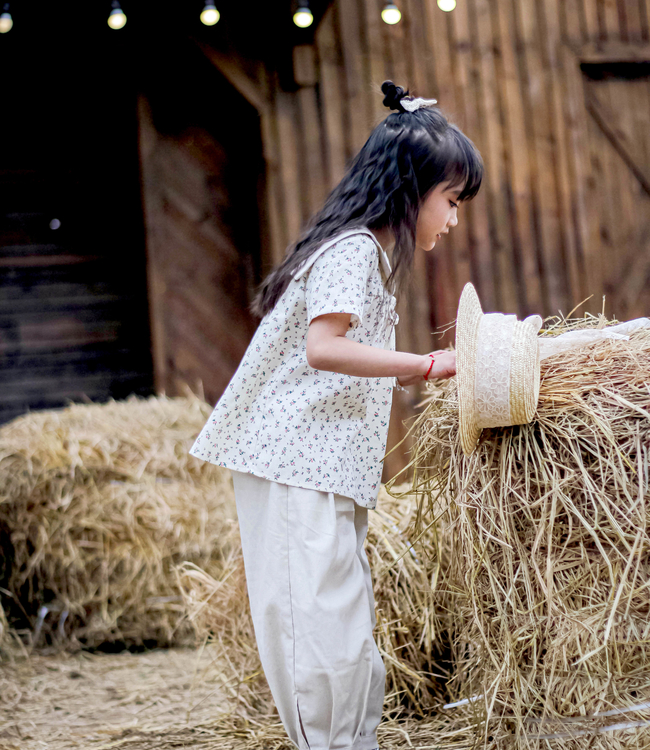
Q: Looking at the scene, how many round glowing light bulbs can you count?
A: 6